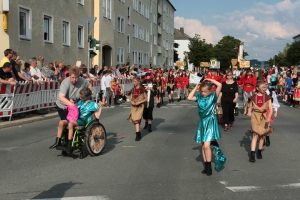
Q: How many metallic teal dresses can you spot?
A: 2